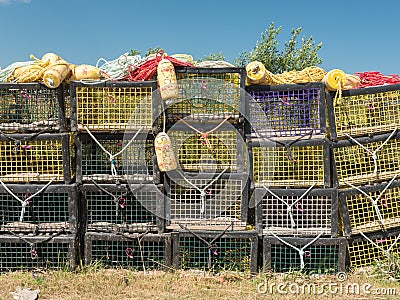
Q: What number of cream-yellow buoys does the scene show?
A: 7